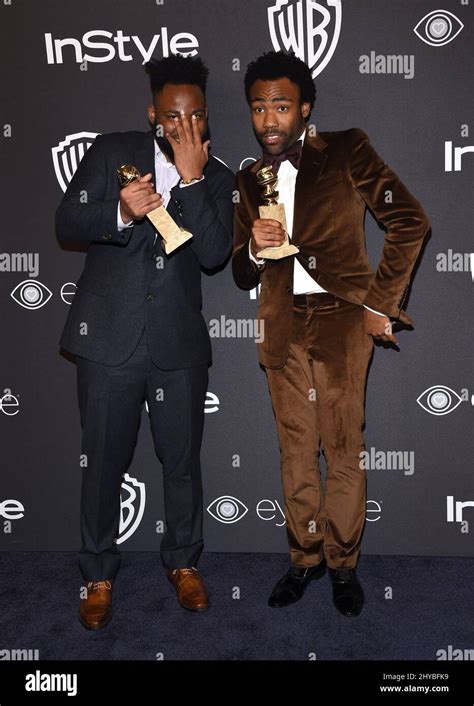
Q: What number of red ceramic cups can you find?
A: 0